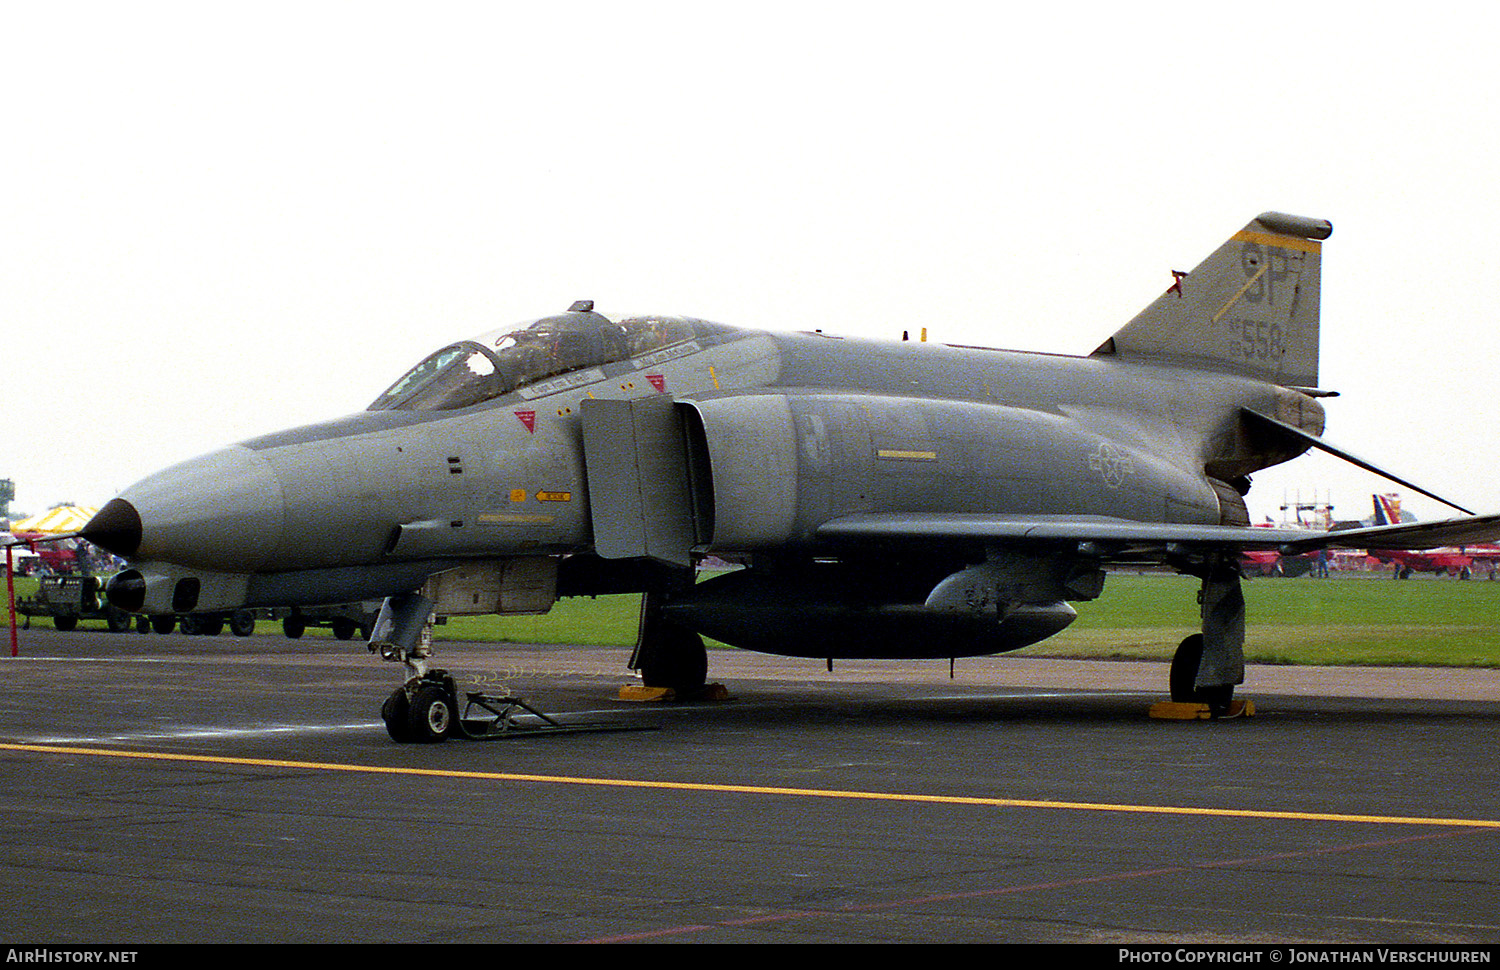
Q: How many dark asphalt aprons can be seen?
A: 1